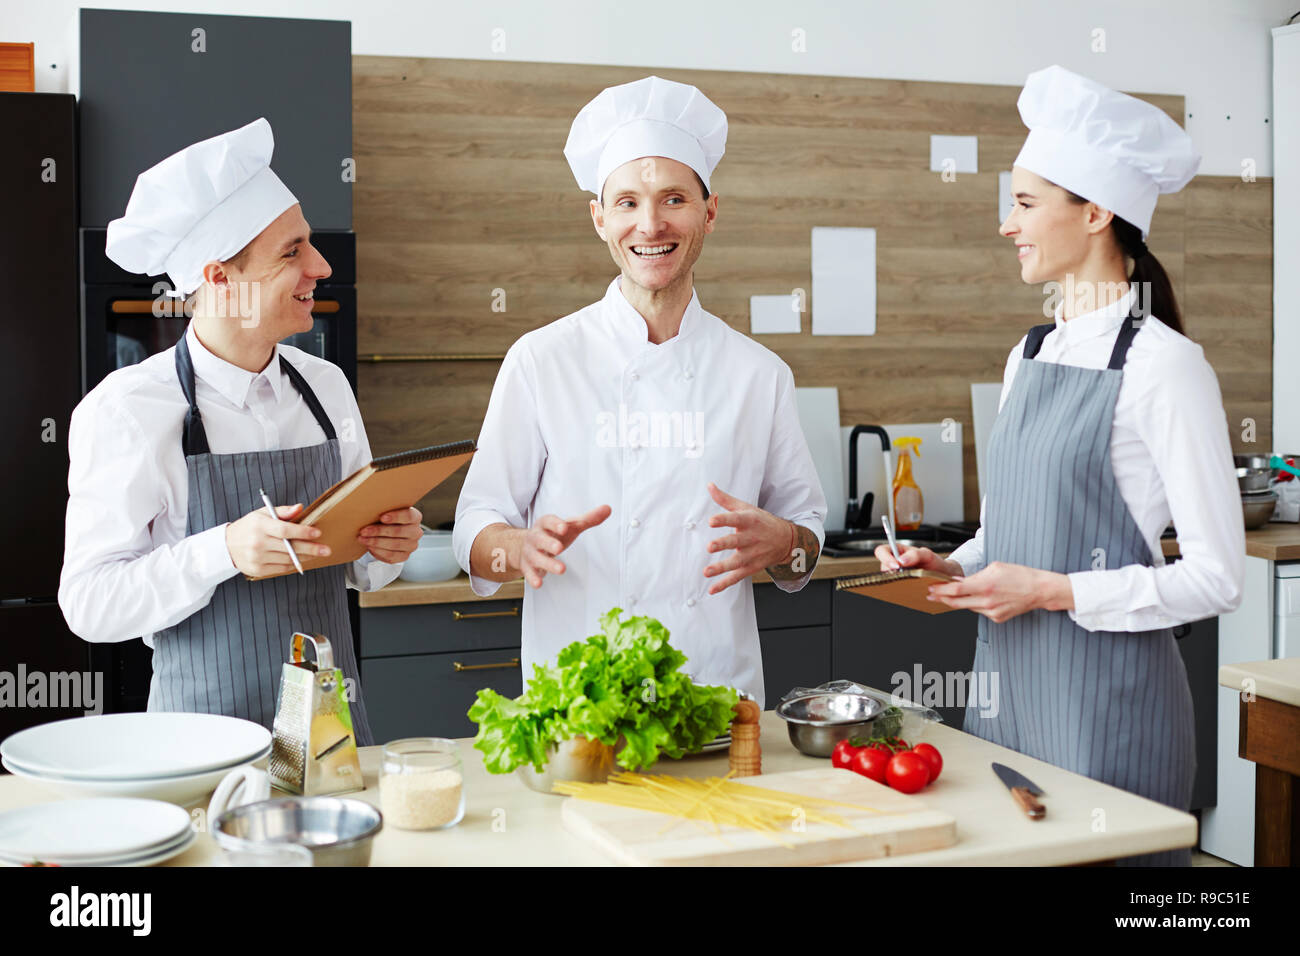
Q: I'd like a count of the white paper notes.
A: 4